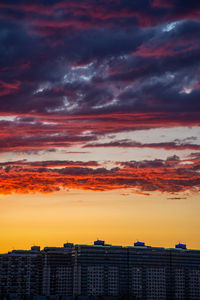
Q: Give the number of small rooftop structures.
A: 5